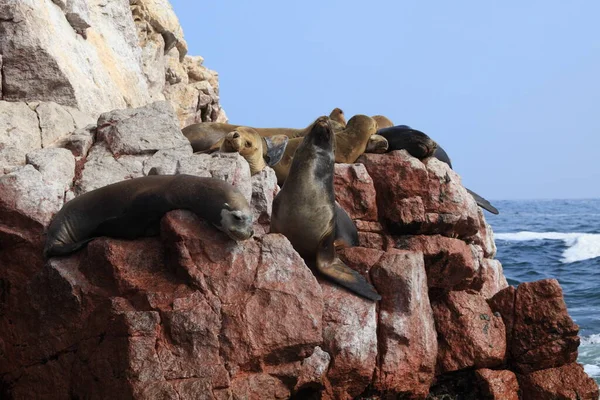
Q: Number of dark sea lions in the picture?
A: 3